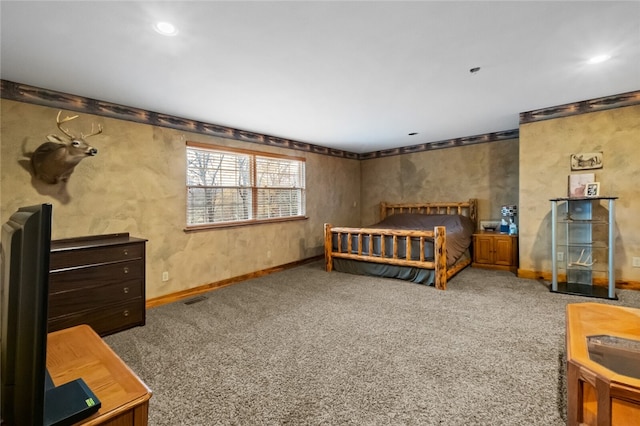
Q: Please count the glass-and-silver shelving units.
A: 1